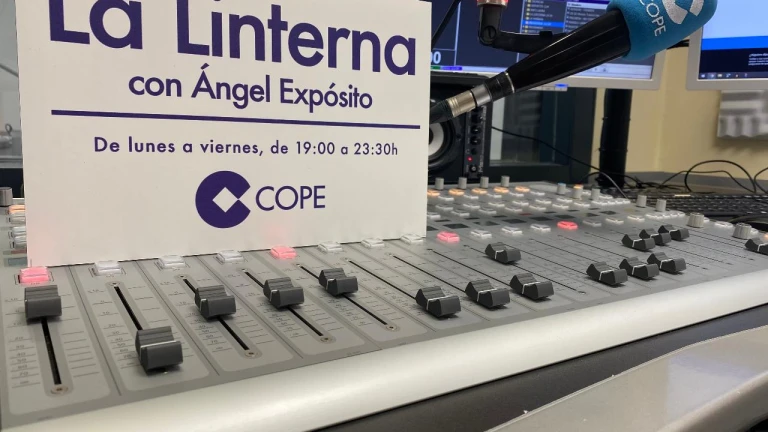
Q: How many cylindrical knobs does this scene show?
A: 12